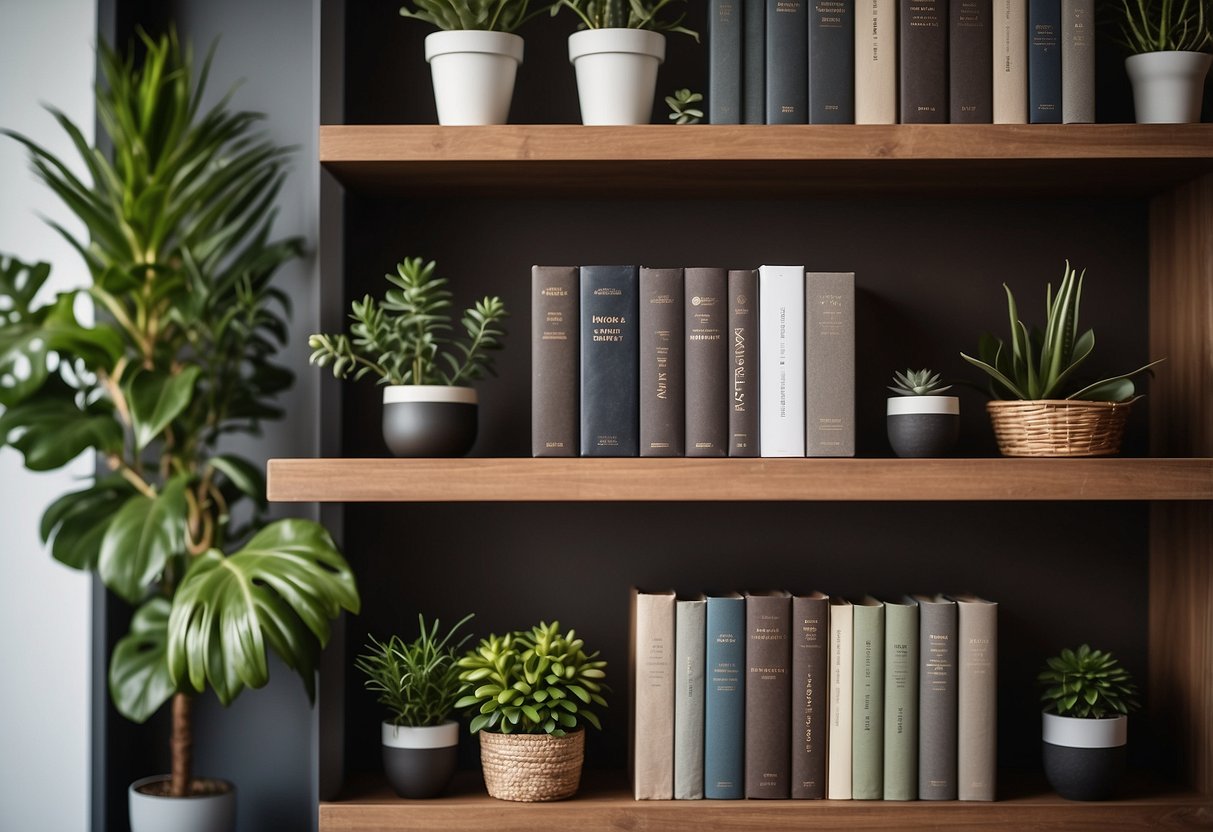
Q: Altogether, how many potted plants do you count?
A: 10